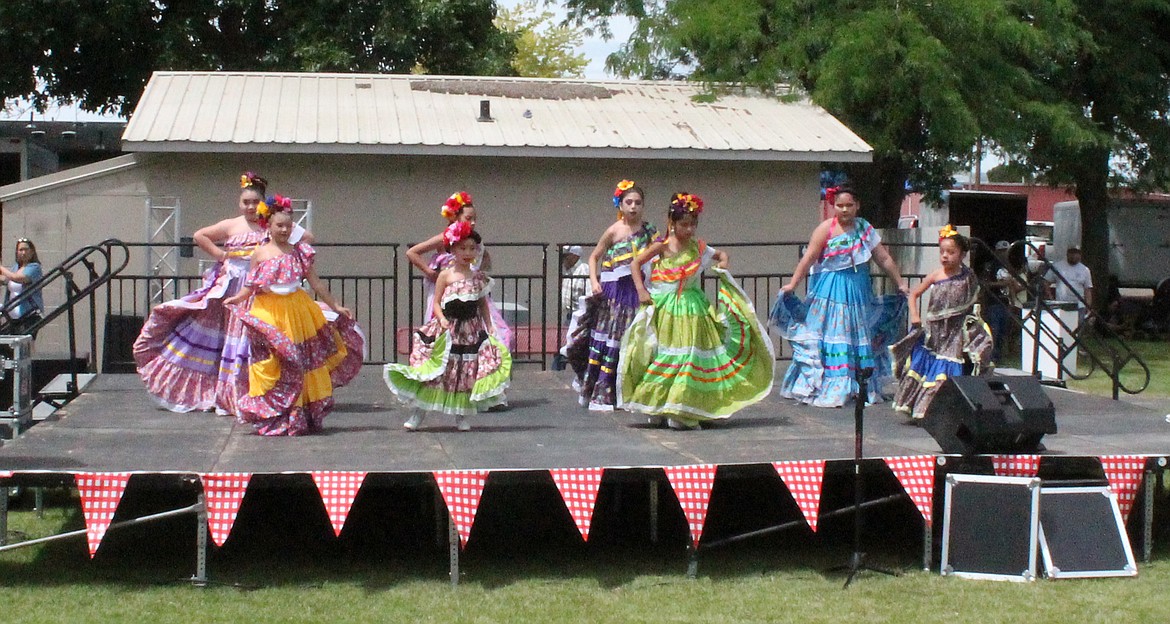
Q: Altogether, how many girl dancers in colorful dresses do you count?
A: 8